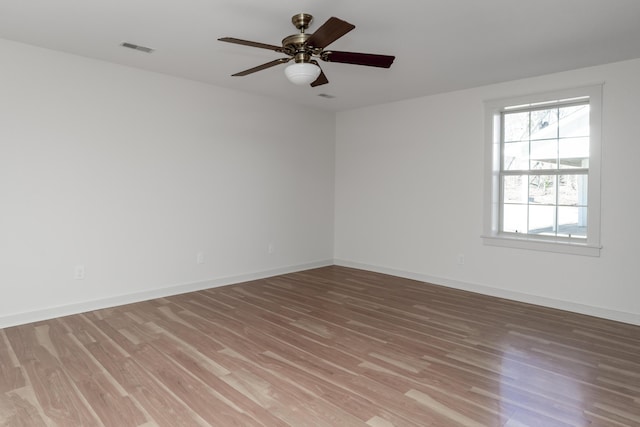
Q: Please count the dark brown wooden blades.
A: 5